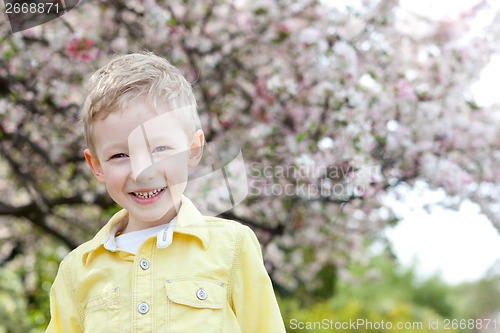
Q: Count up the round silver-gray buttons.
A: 3